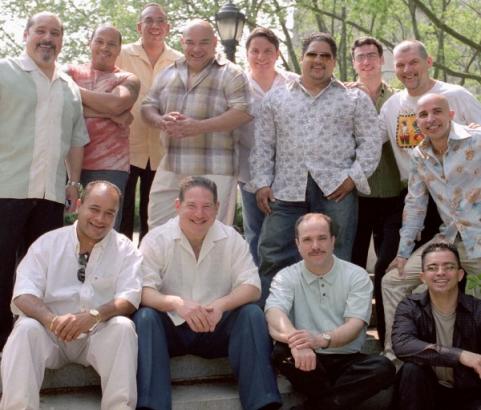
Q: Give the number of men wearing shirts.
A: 13